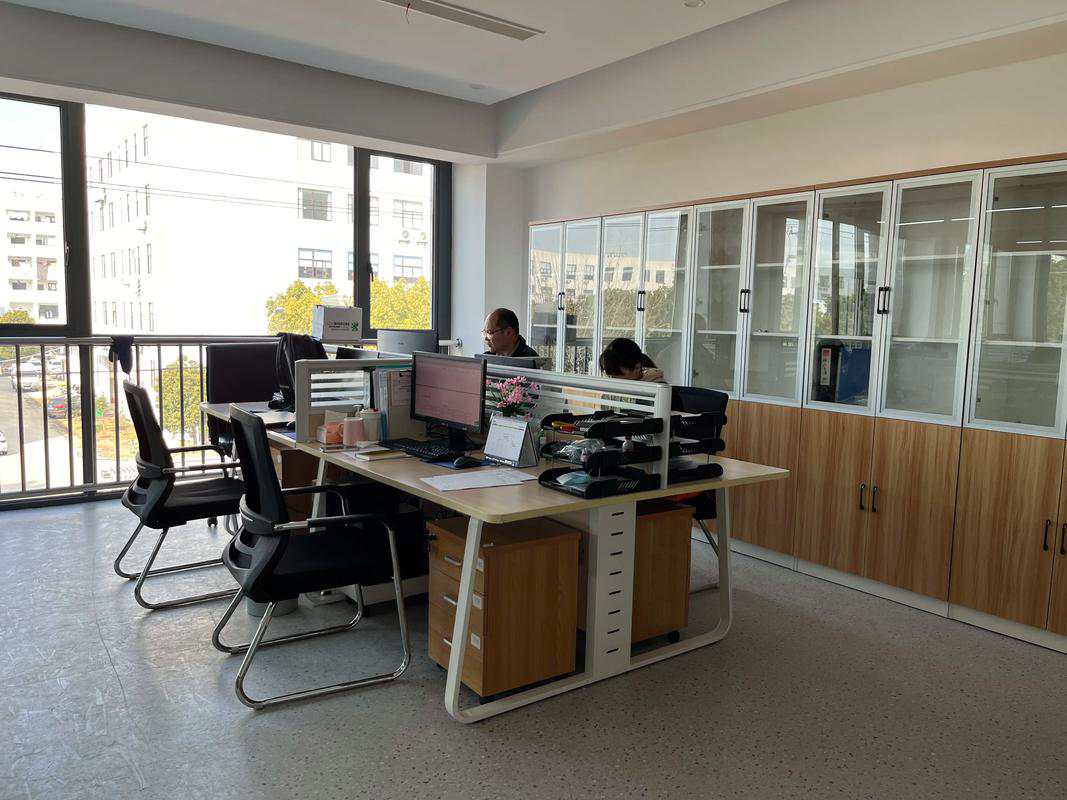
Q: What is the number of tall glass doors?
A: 9